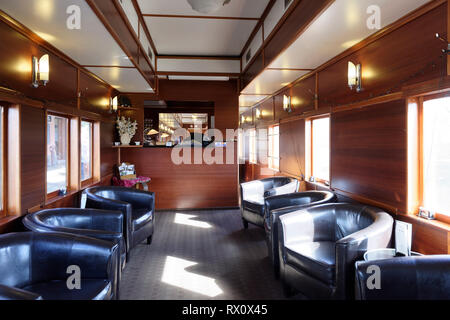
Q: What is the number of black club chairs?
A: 7